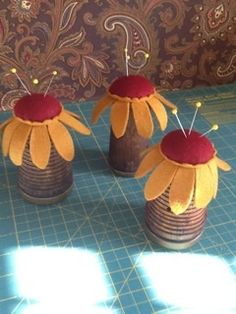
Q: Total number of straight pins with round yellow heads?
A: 9